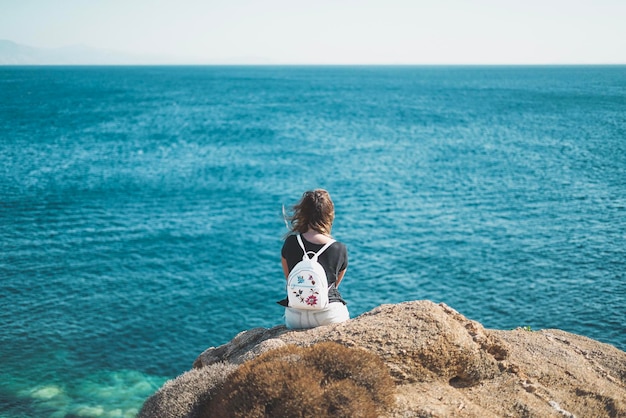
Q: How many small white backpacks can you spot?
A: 1